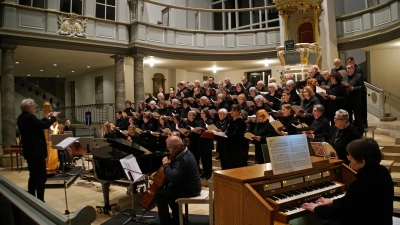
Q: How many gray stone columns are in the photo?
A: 3